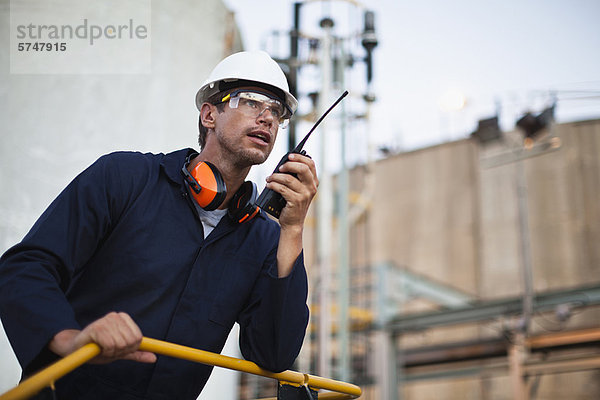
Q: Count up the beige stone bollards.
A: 0